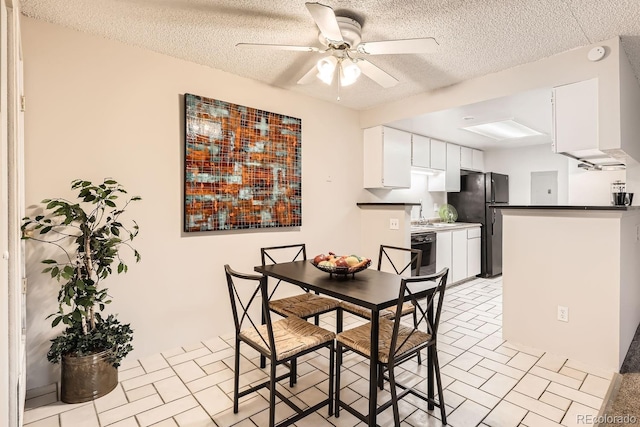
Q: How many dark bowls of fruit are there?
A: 1